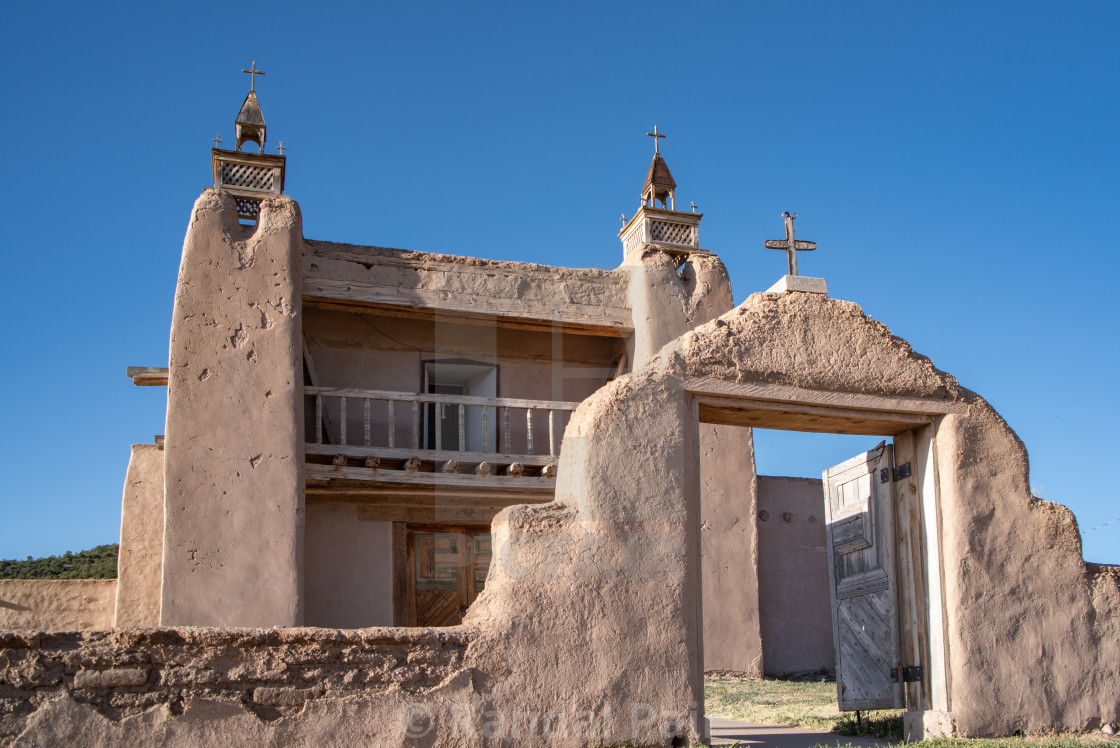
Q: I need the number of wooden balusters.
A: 11